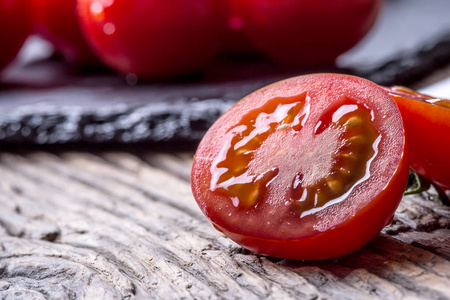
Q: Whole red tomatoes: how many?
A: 4